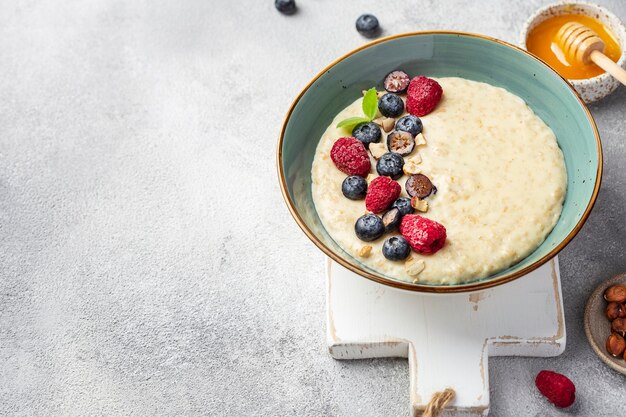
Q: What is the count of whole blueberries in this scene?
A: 10